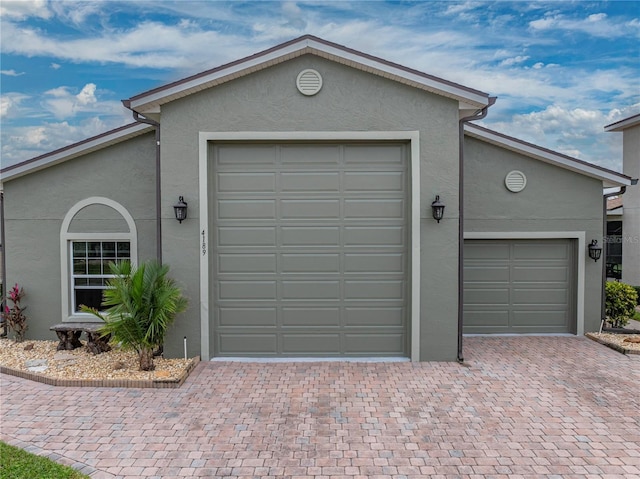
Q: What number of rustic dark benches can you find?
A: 1